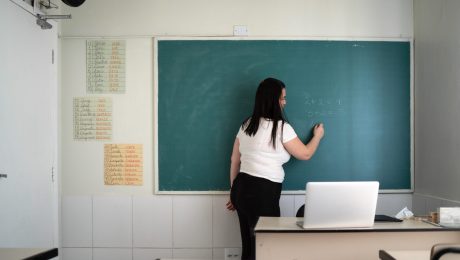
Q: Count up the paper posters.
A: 3